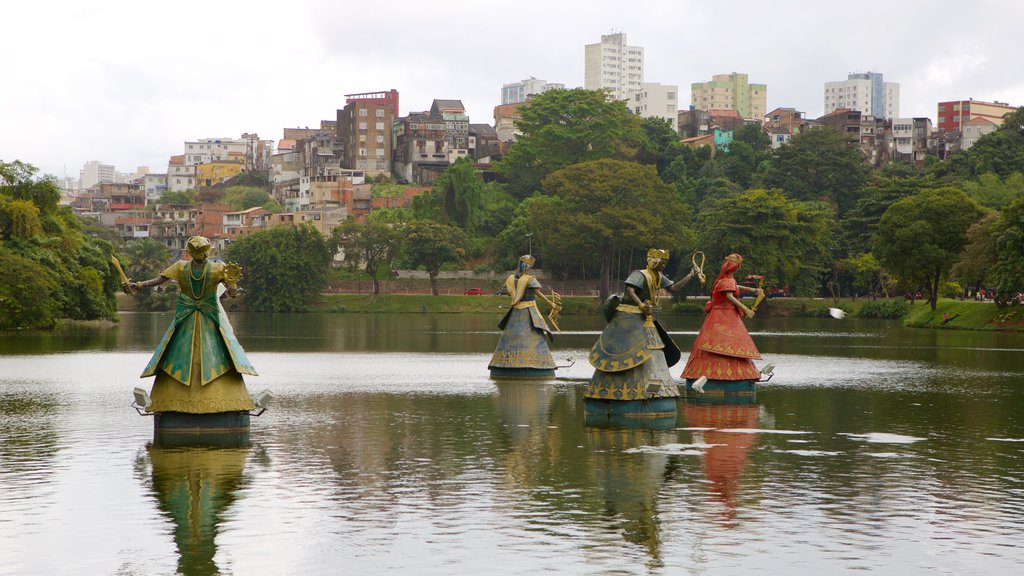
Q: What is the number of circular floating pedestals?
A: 4